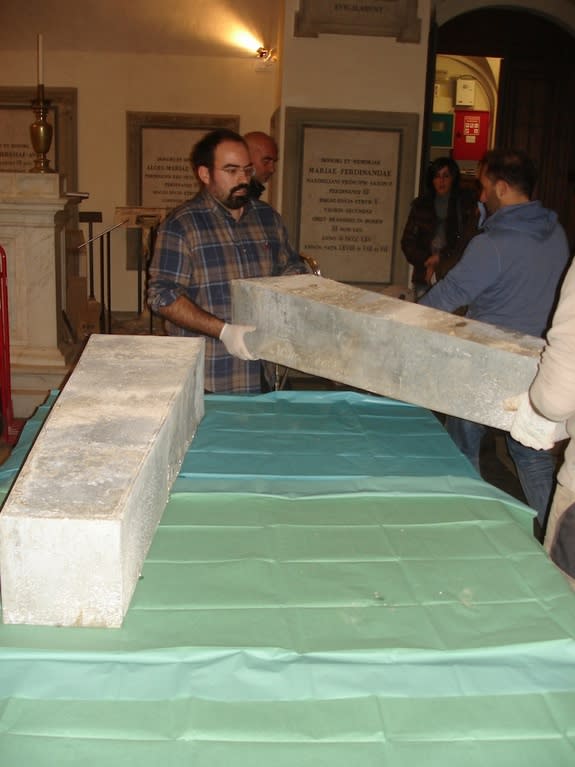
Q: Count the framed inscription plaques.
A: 4